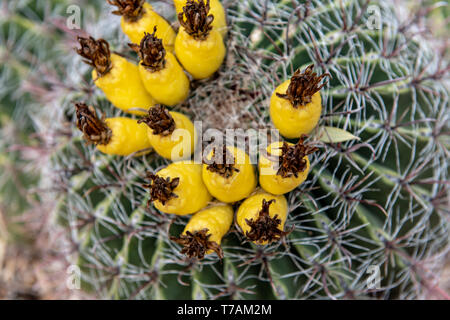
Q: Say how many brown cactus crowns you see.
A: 12